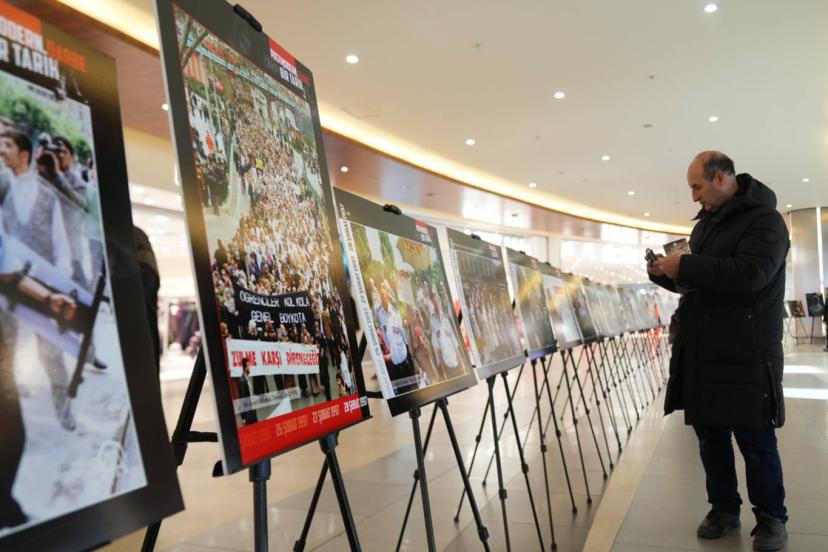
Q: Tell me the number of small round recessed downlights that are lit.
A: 13